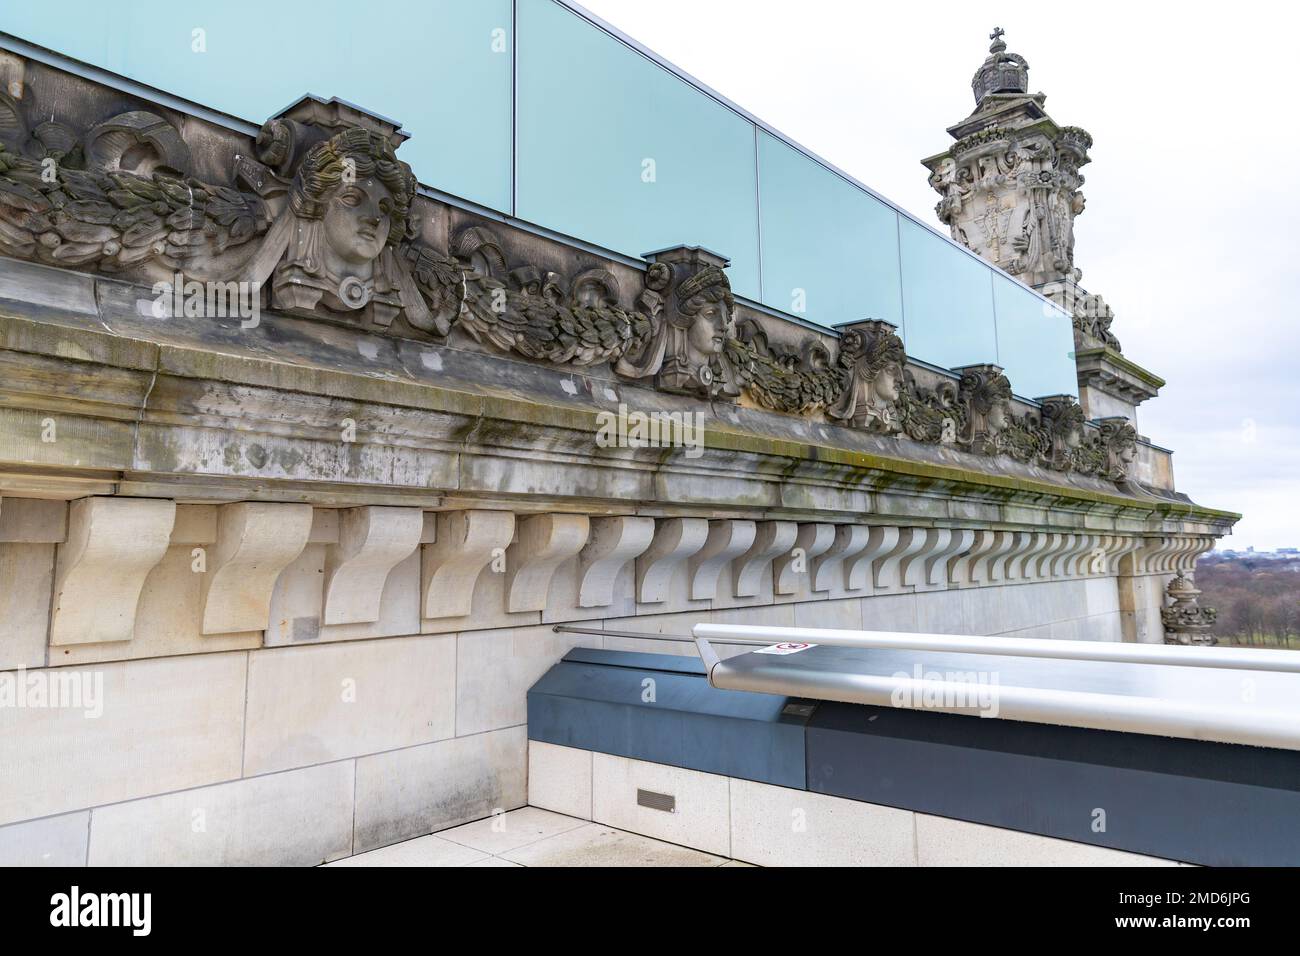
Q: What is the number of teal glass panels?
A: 5